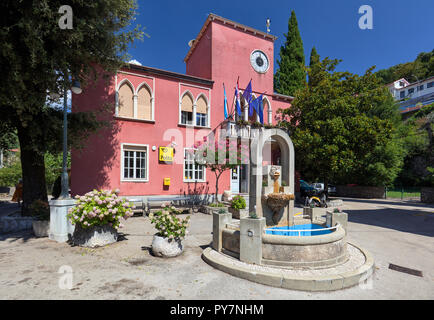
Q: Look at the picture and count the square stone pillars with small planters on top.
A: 4